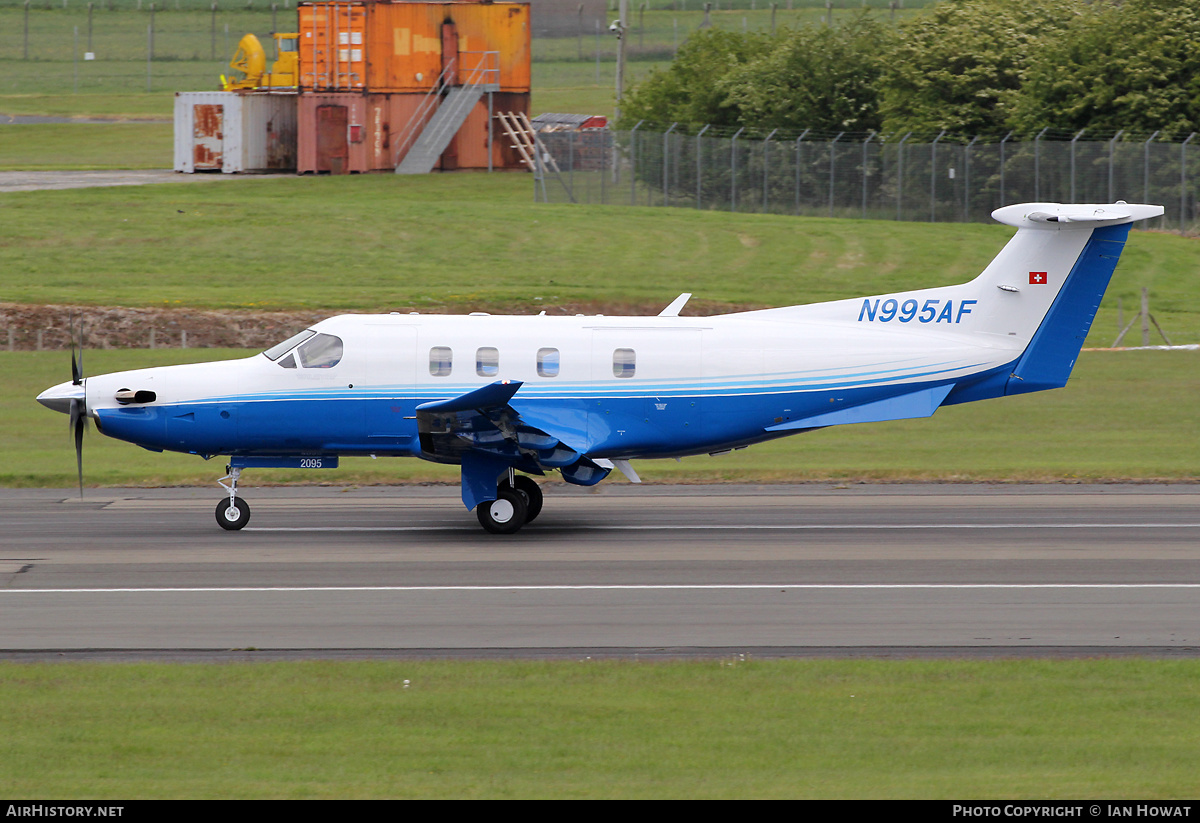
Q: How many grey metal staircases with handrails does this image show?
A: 1